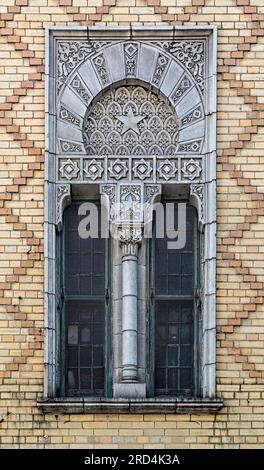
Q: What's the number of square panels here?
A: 6